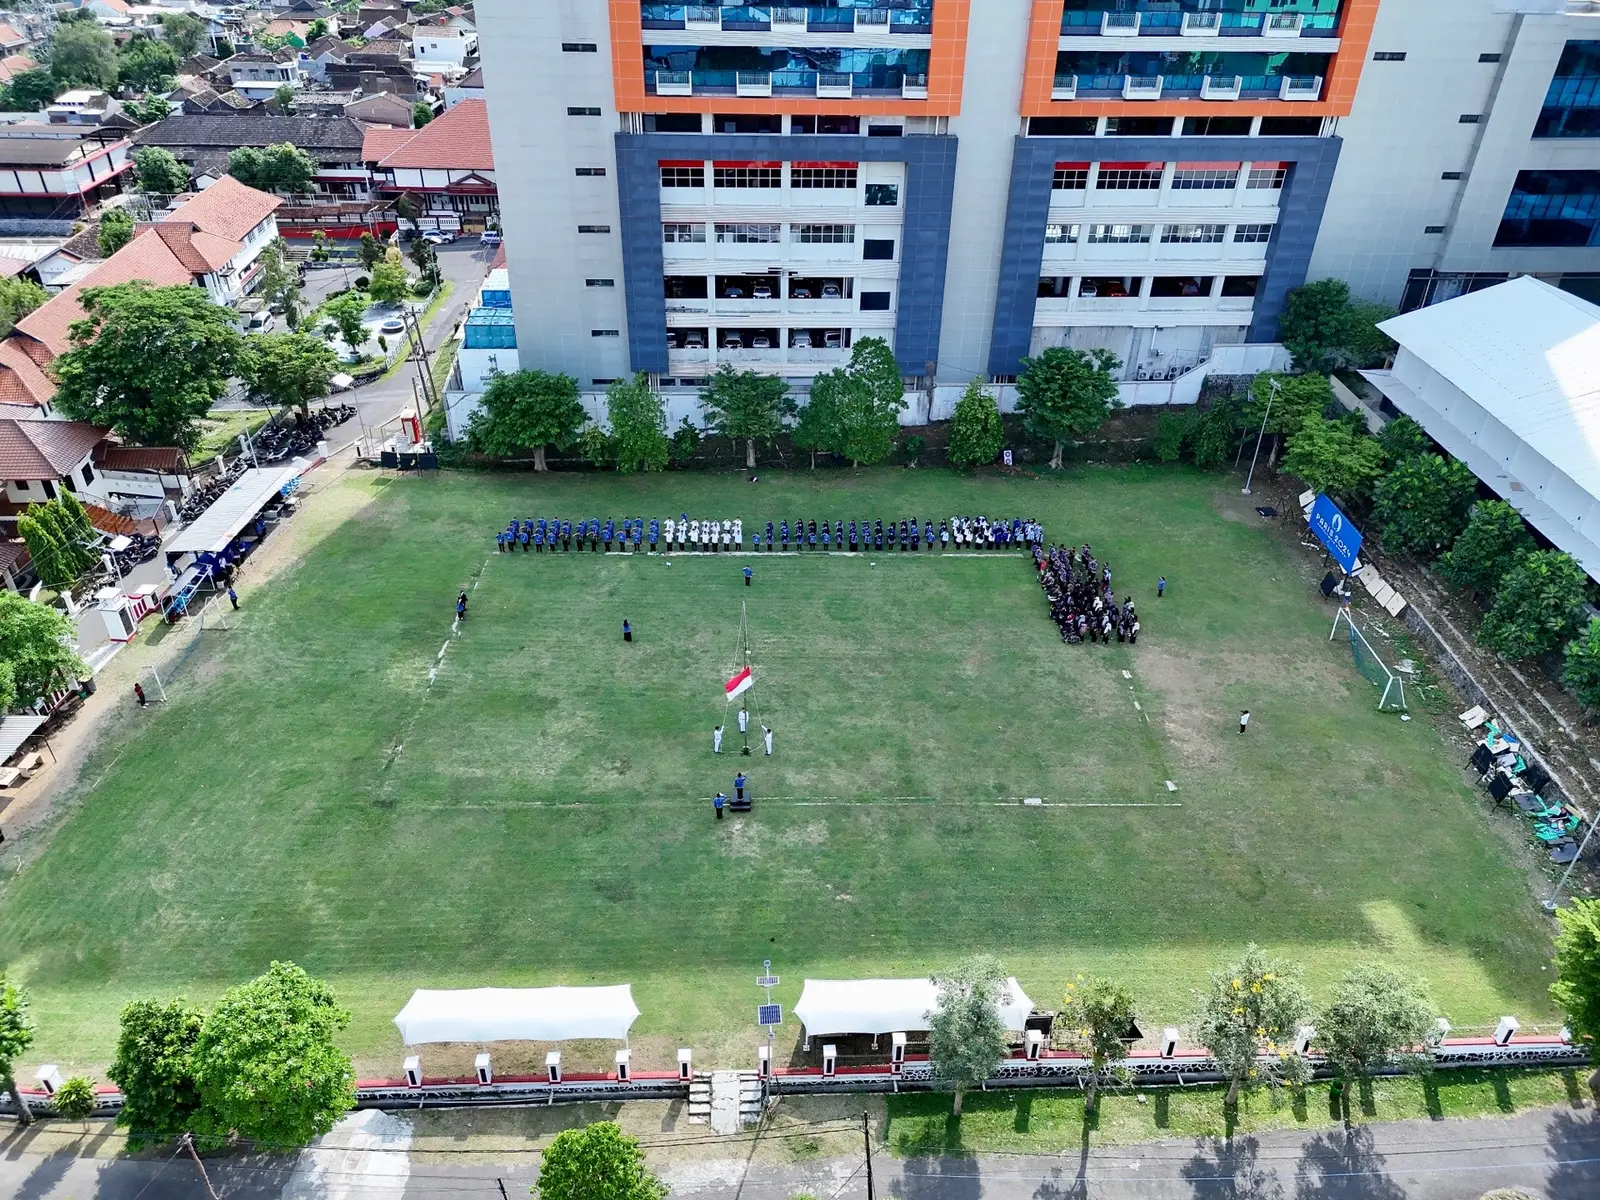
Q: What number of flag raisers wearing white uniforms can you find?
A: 3